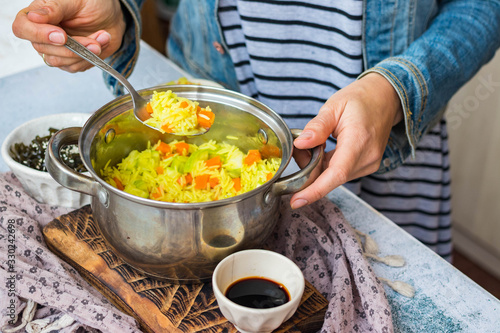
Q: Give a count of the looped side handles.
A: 2